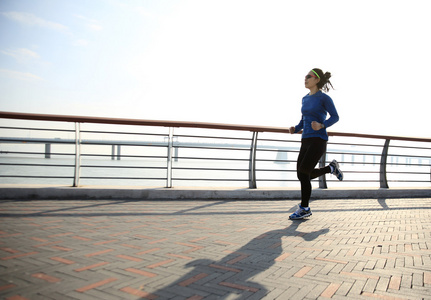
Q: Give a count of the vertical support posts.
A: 5